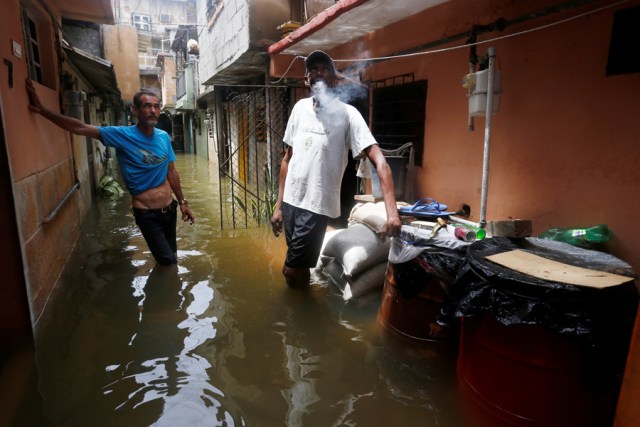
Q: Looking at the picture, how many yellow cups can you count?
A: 0